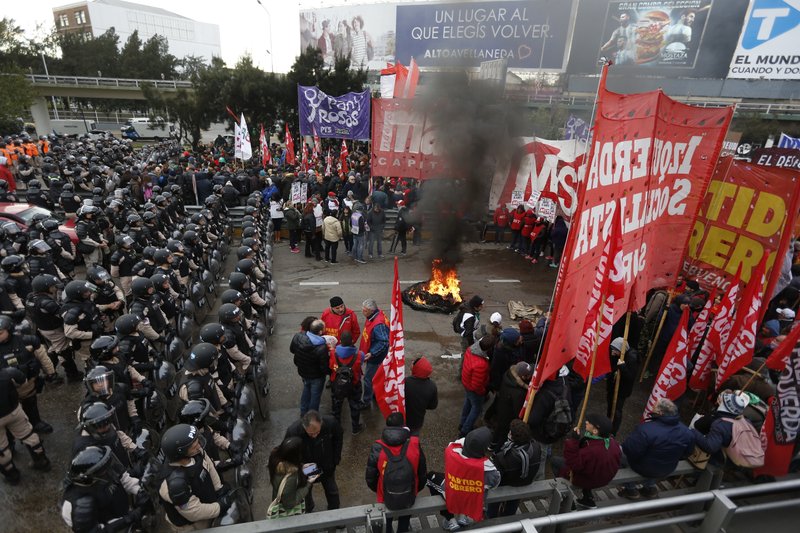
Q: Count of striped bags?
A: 1